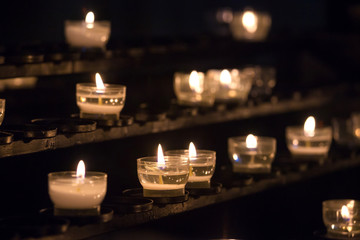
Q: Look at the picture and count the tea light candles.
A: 11